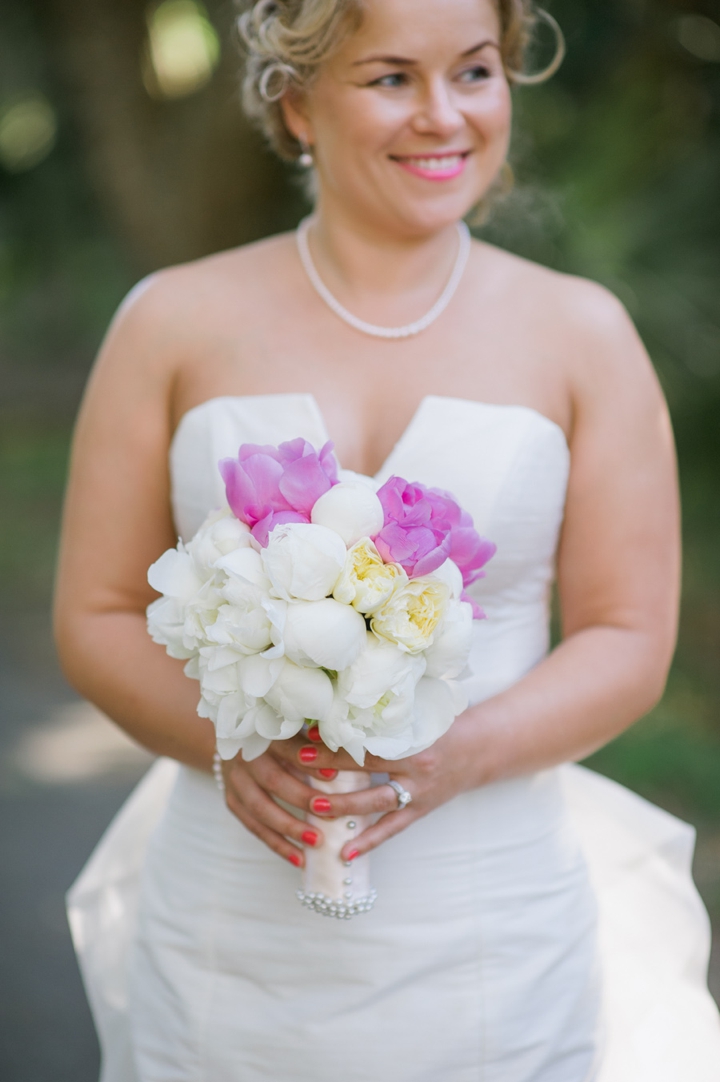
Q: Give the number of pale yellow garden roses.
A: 2